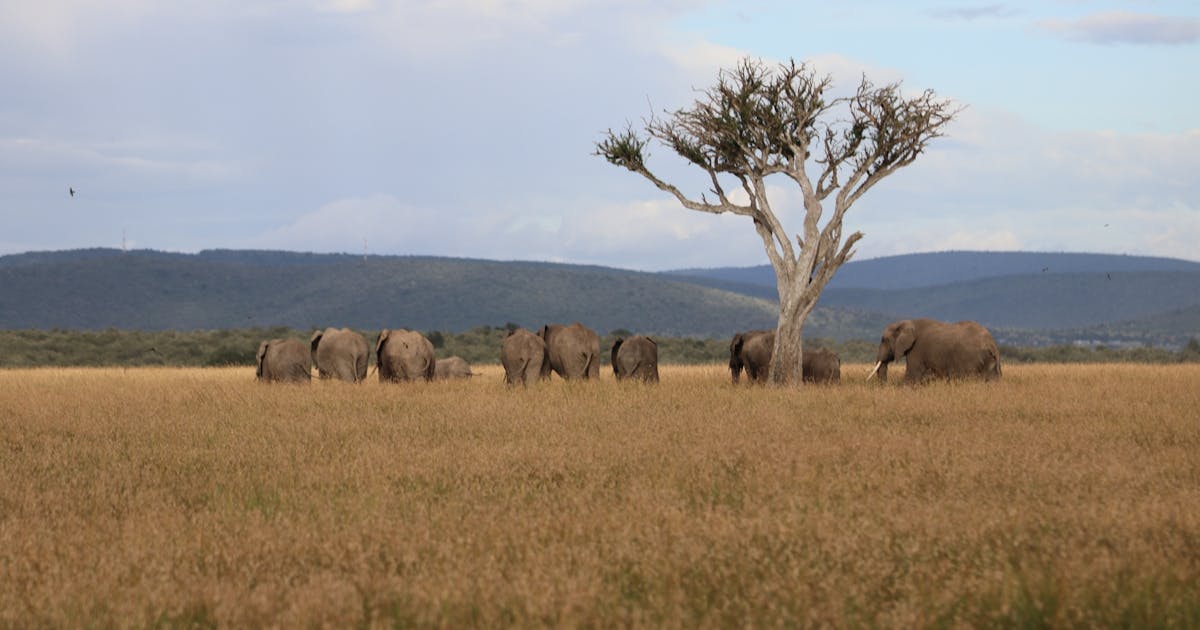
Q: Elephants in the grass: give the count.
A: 10